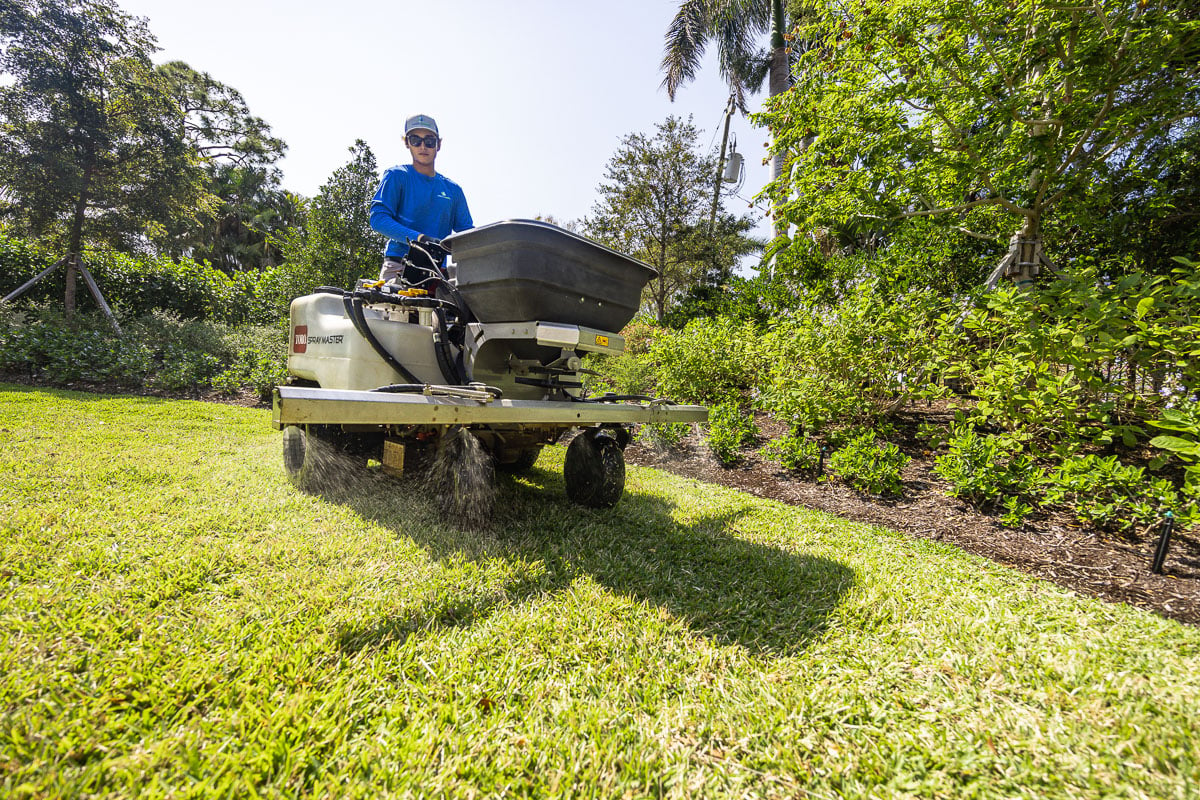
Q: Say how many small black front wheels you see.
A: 2